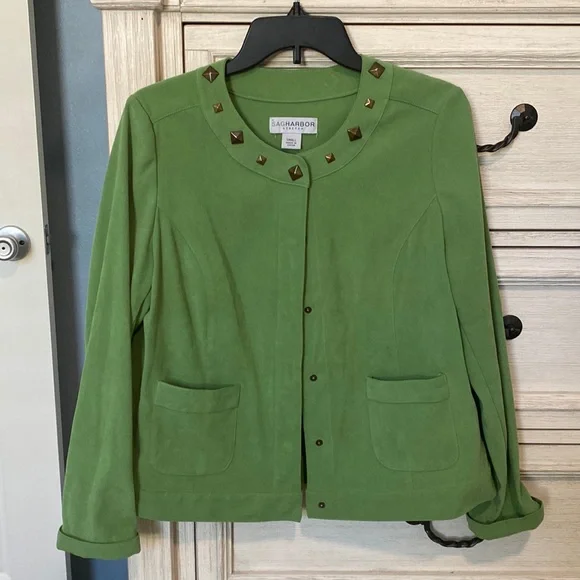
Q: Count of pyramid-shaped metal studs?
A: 9